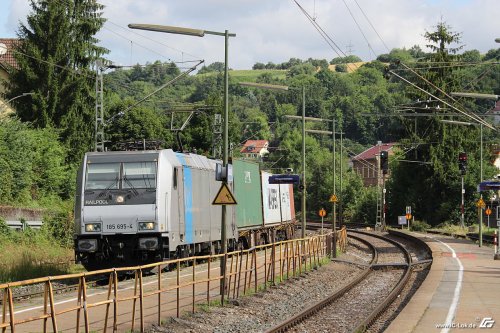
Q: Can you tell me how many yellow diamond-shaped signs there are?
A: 0